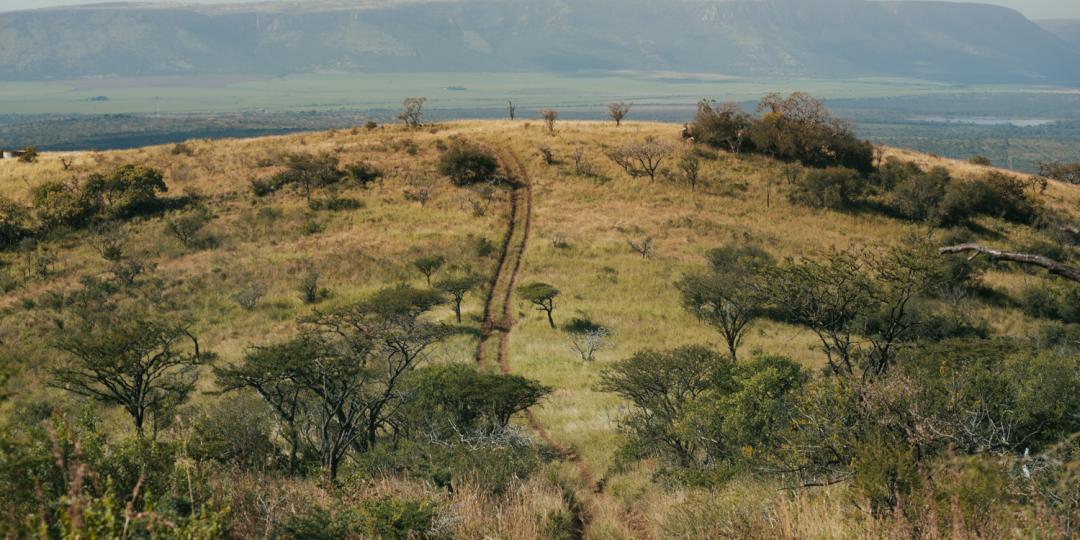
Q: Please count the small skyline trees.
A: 4